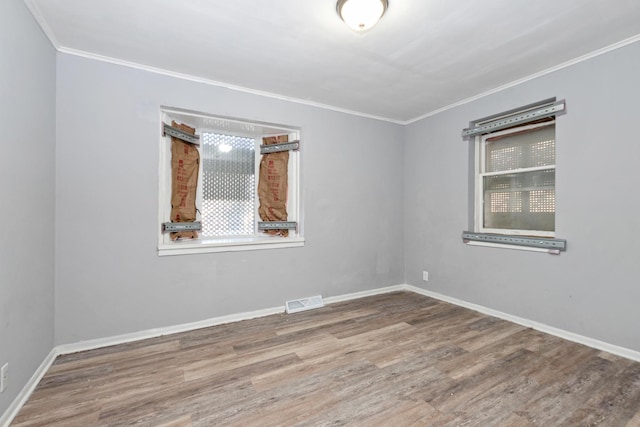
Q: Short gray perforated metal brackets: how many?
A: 4